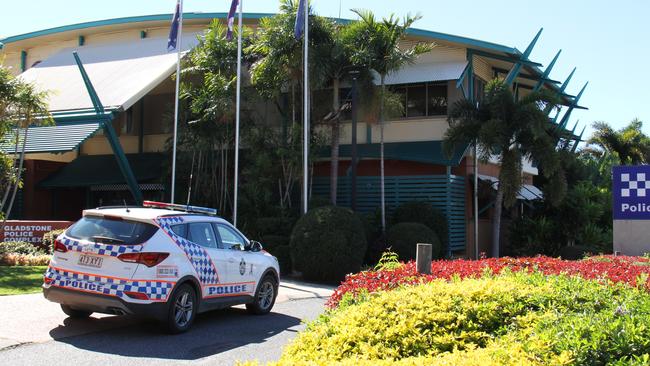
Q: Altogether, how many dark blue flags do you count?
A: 3